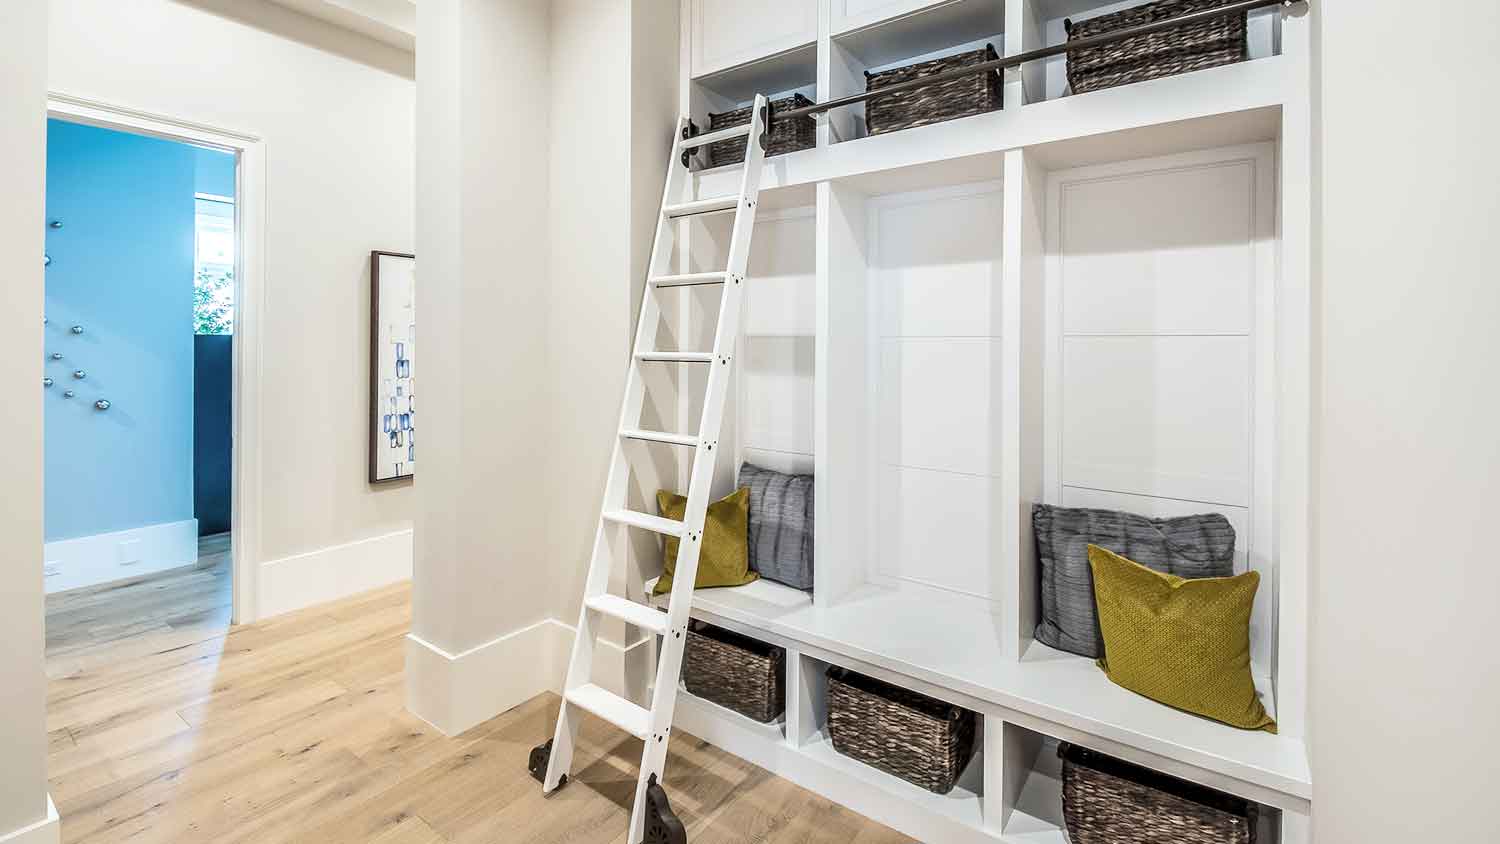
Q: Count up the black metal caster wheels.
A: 2